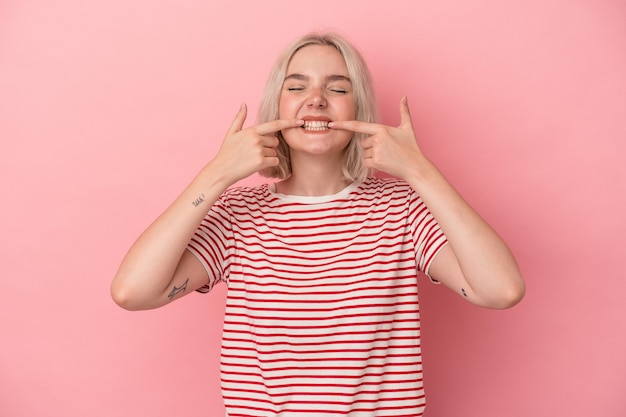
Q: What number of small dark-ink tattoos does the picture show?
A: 3